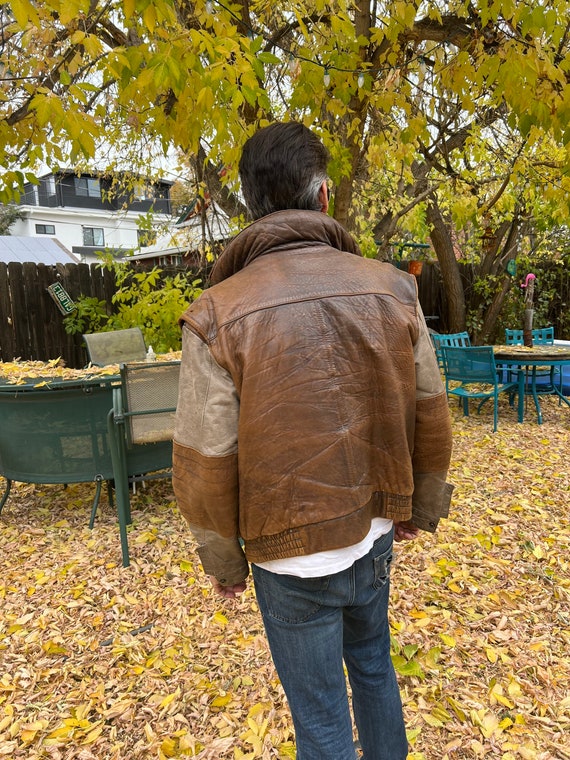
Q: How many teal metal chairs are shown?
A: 3